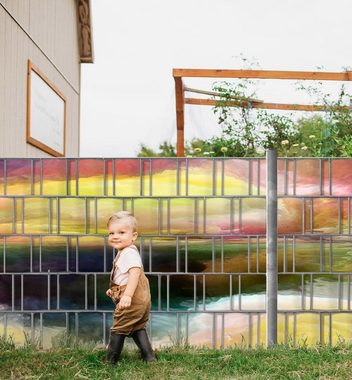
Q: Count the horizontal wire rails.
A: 5